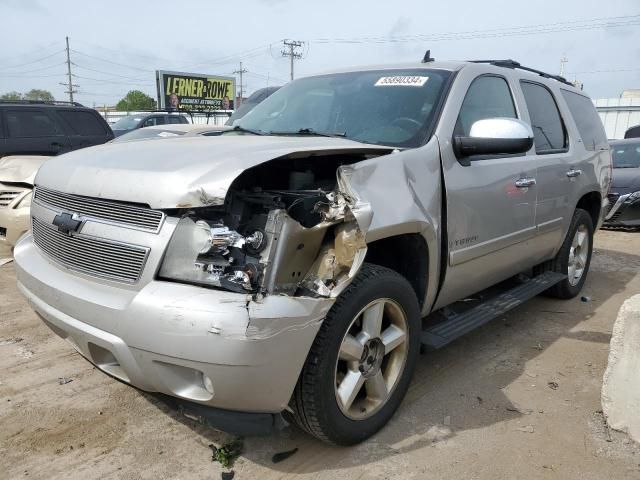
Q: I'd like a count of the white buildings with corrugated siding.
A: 1